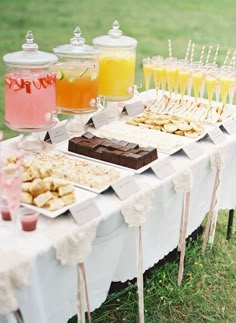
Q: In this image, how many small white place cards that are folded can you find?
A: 9